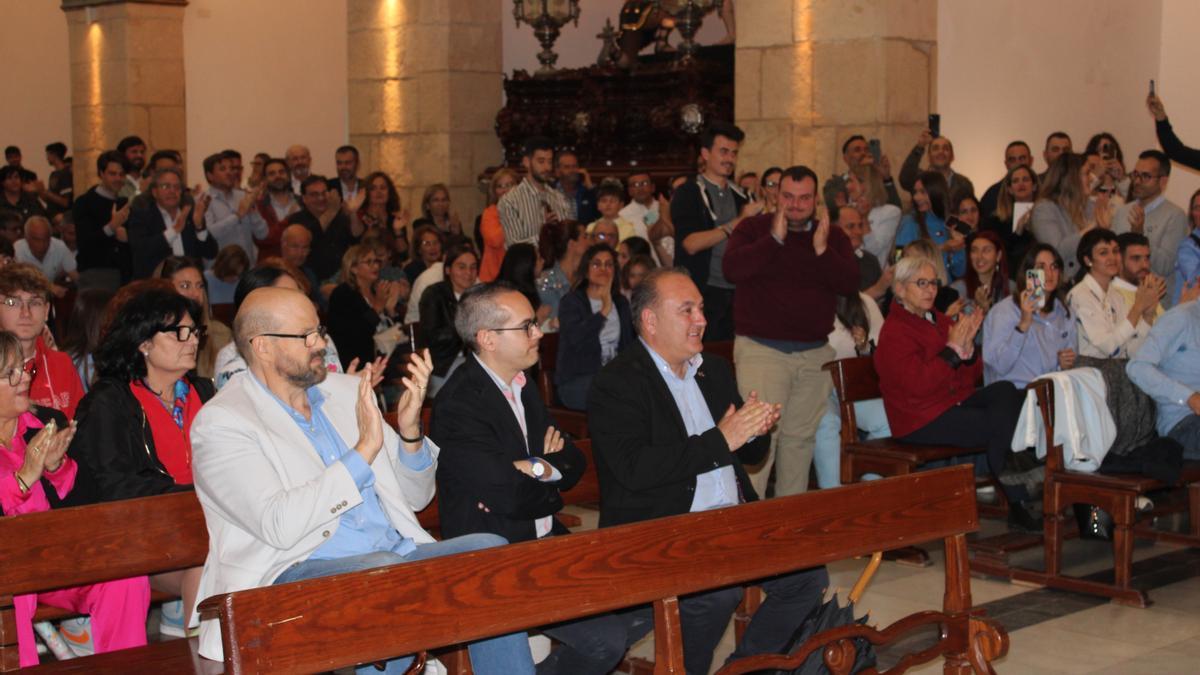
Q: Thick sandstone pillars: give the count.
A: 3